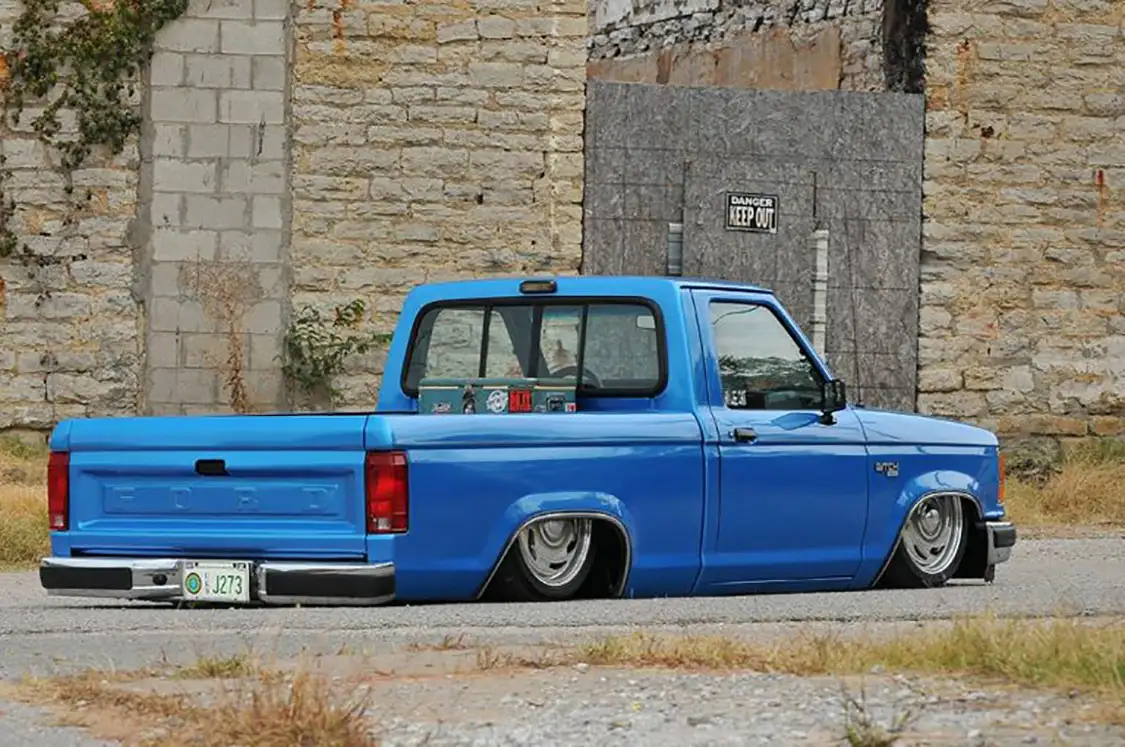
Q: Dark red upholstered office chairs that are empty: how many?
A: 0